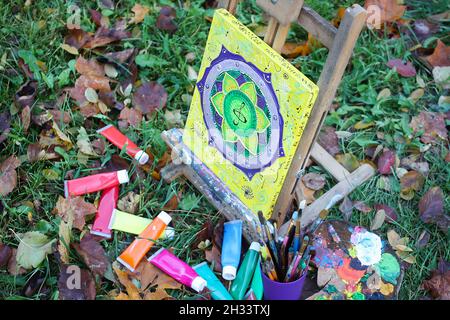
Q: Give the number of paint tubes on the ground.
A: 10